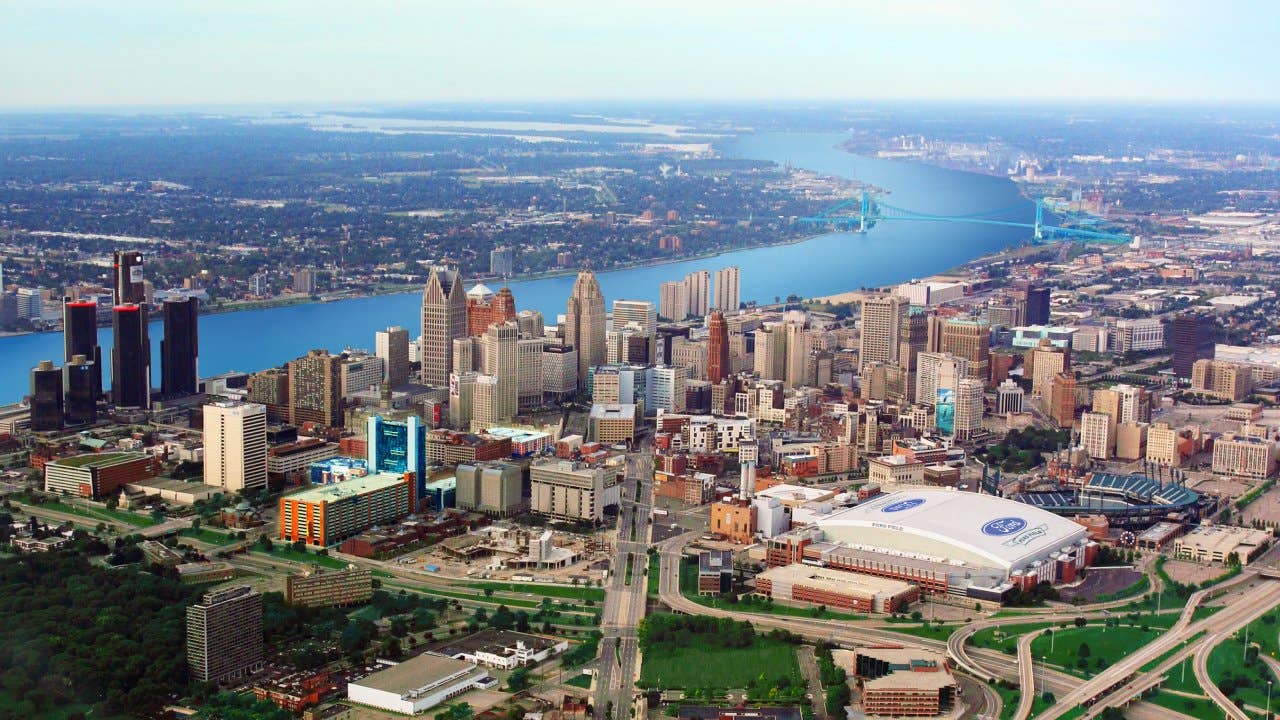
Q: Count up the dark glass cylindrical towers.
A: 6